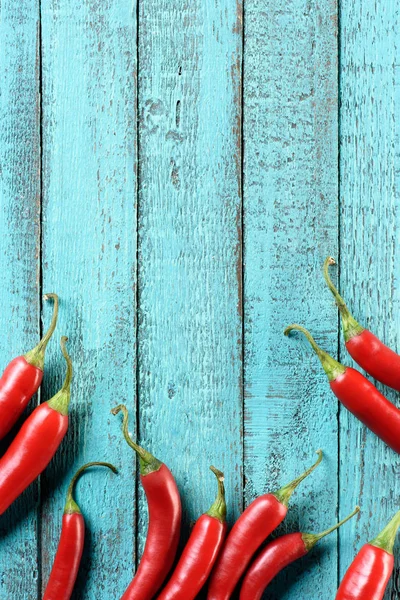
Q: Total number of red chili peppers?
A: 10